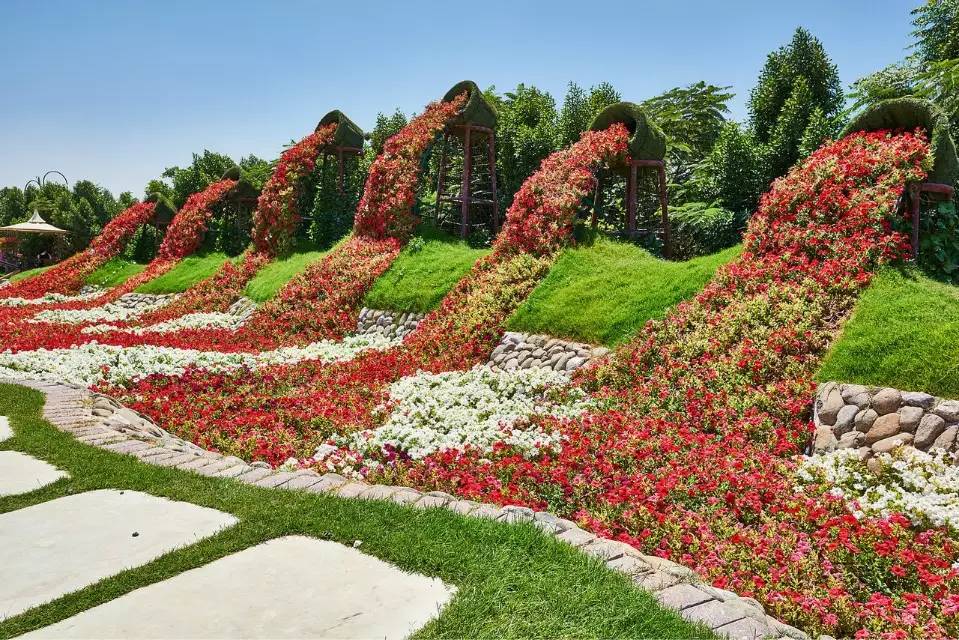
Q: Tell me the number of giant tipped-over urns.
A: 6